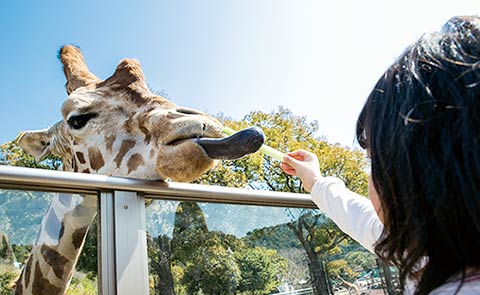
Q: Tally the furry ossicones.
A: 2